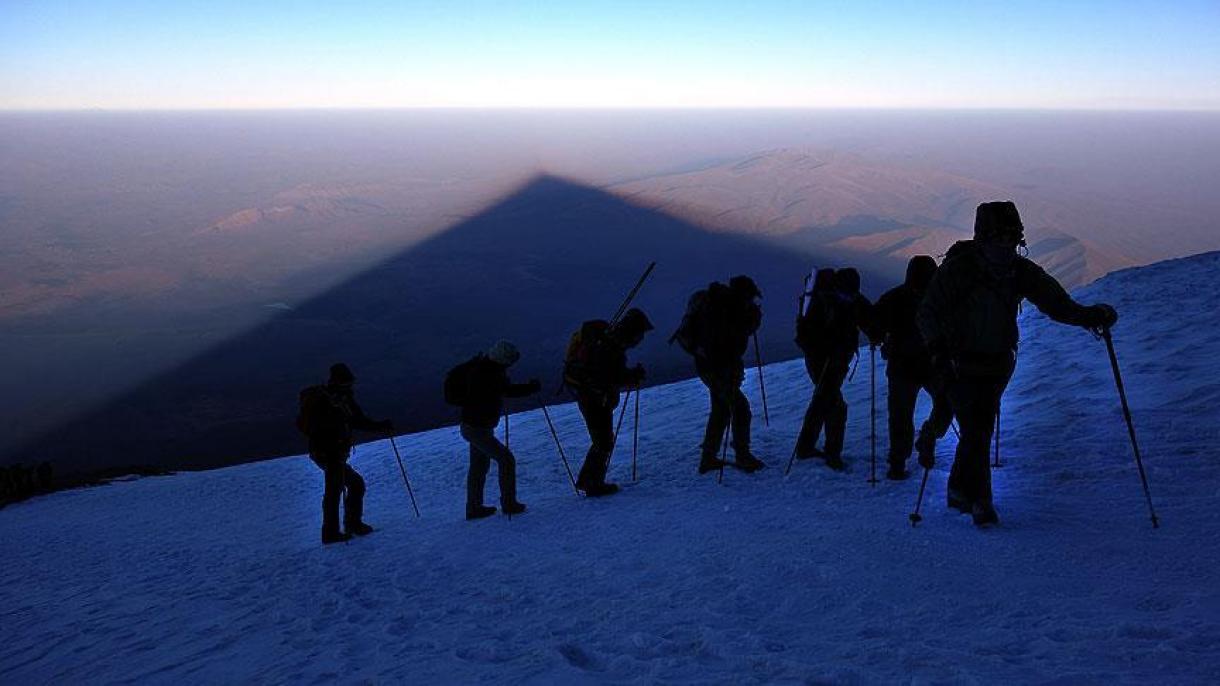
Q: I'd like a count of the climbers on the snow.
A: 7